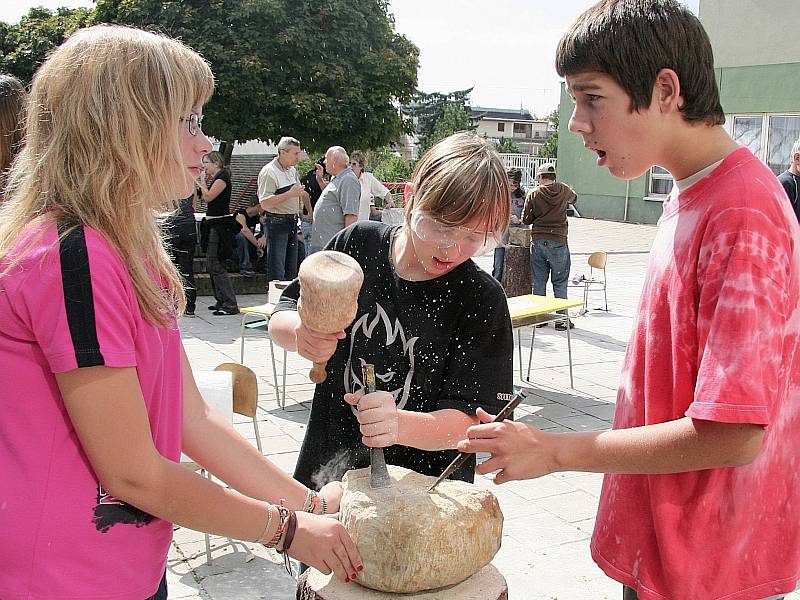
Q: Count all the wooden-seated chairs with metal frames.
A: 2